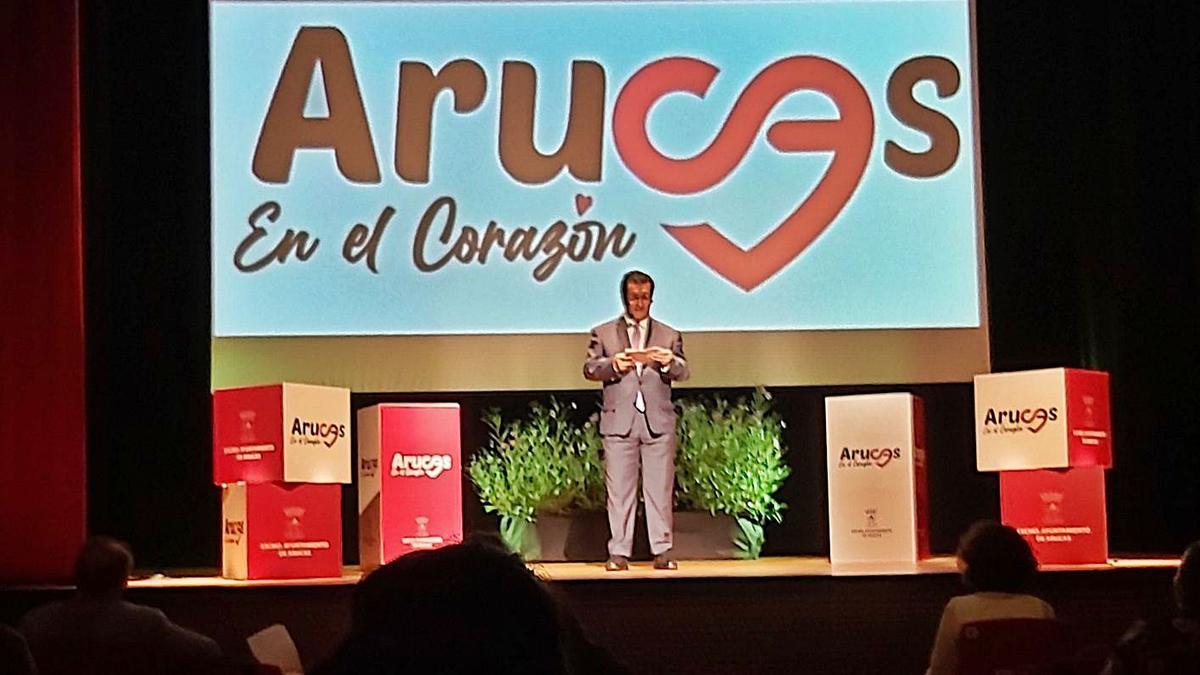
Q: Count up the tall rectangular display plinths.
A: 2